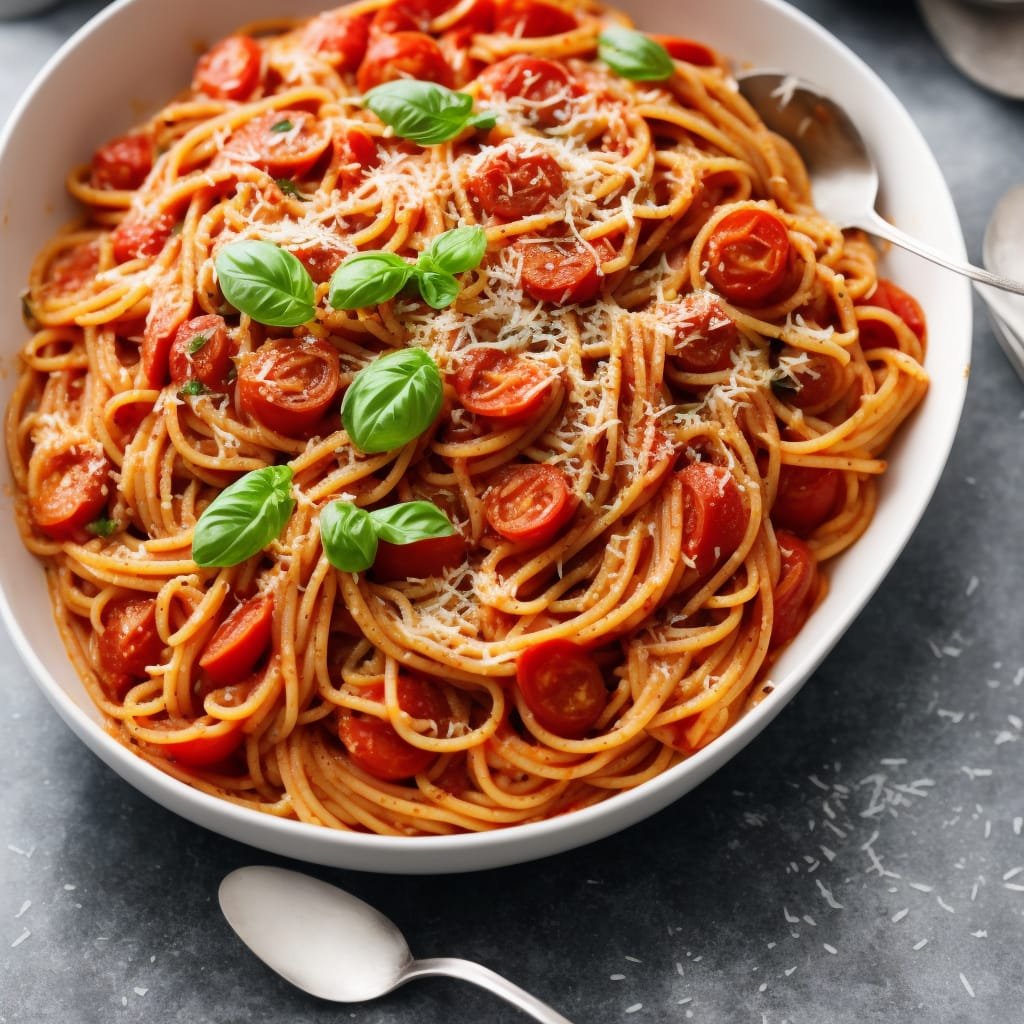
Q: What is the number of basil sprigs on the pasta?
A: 7